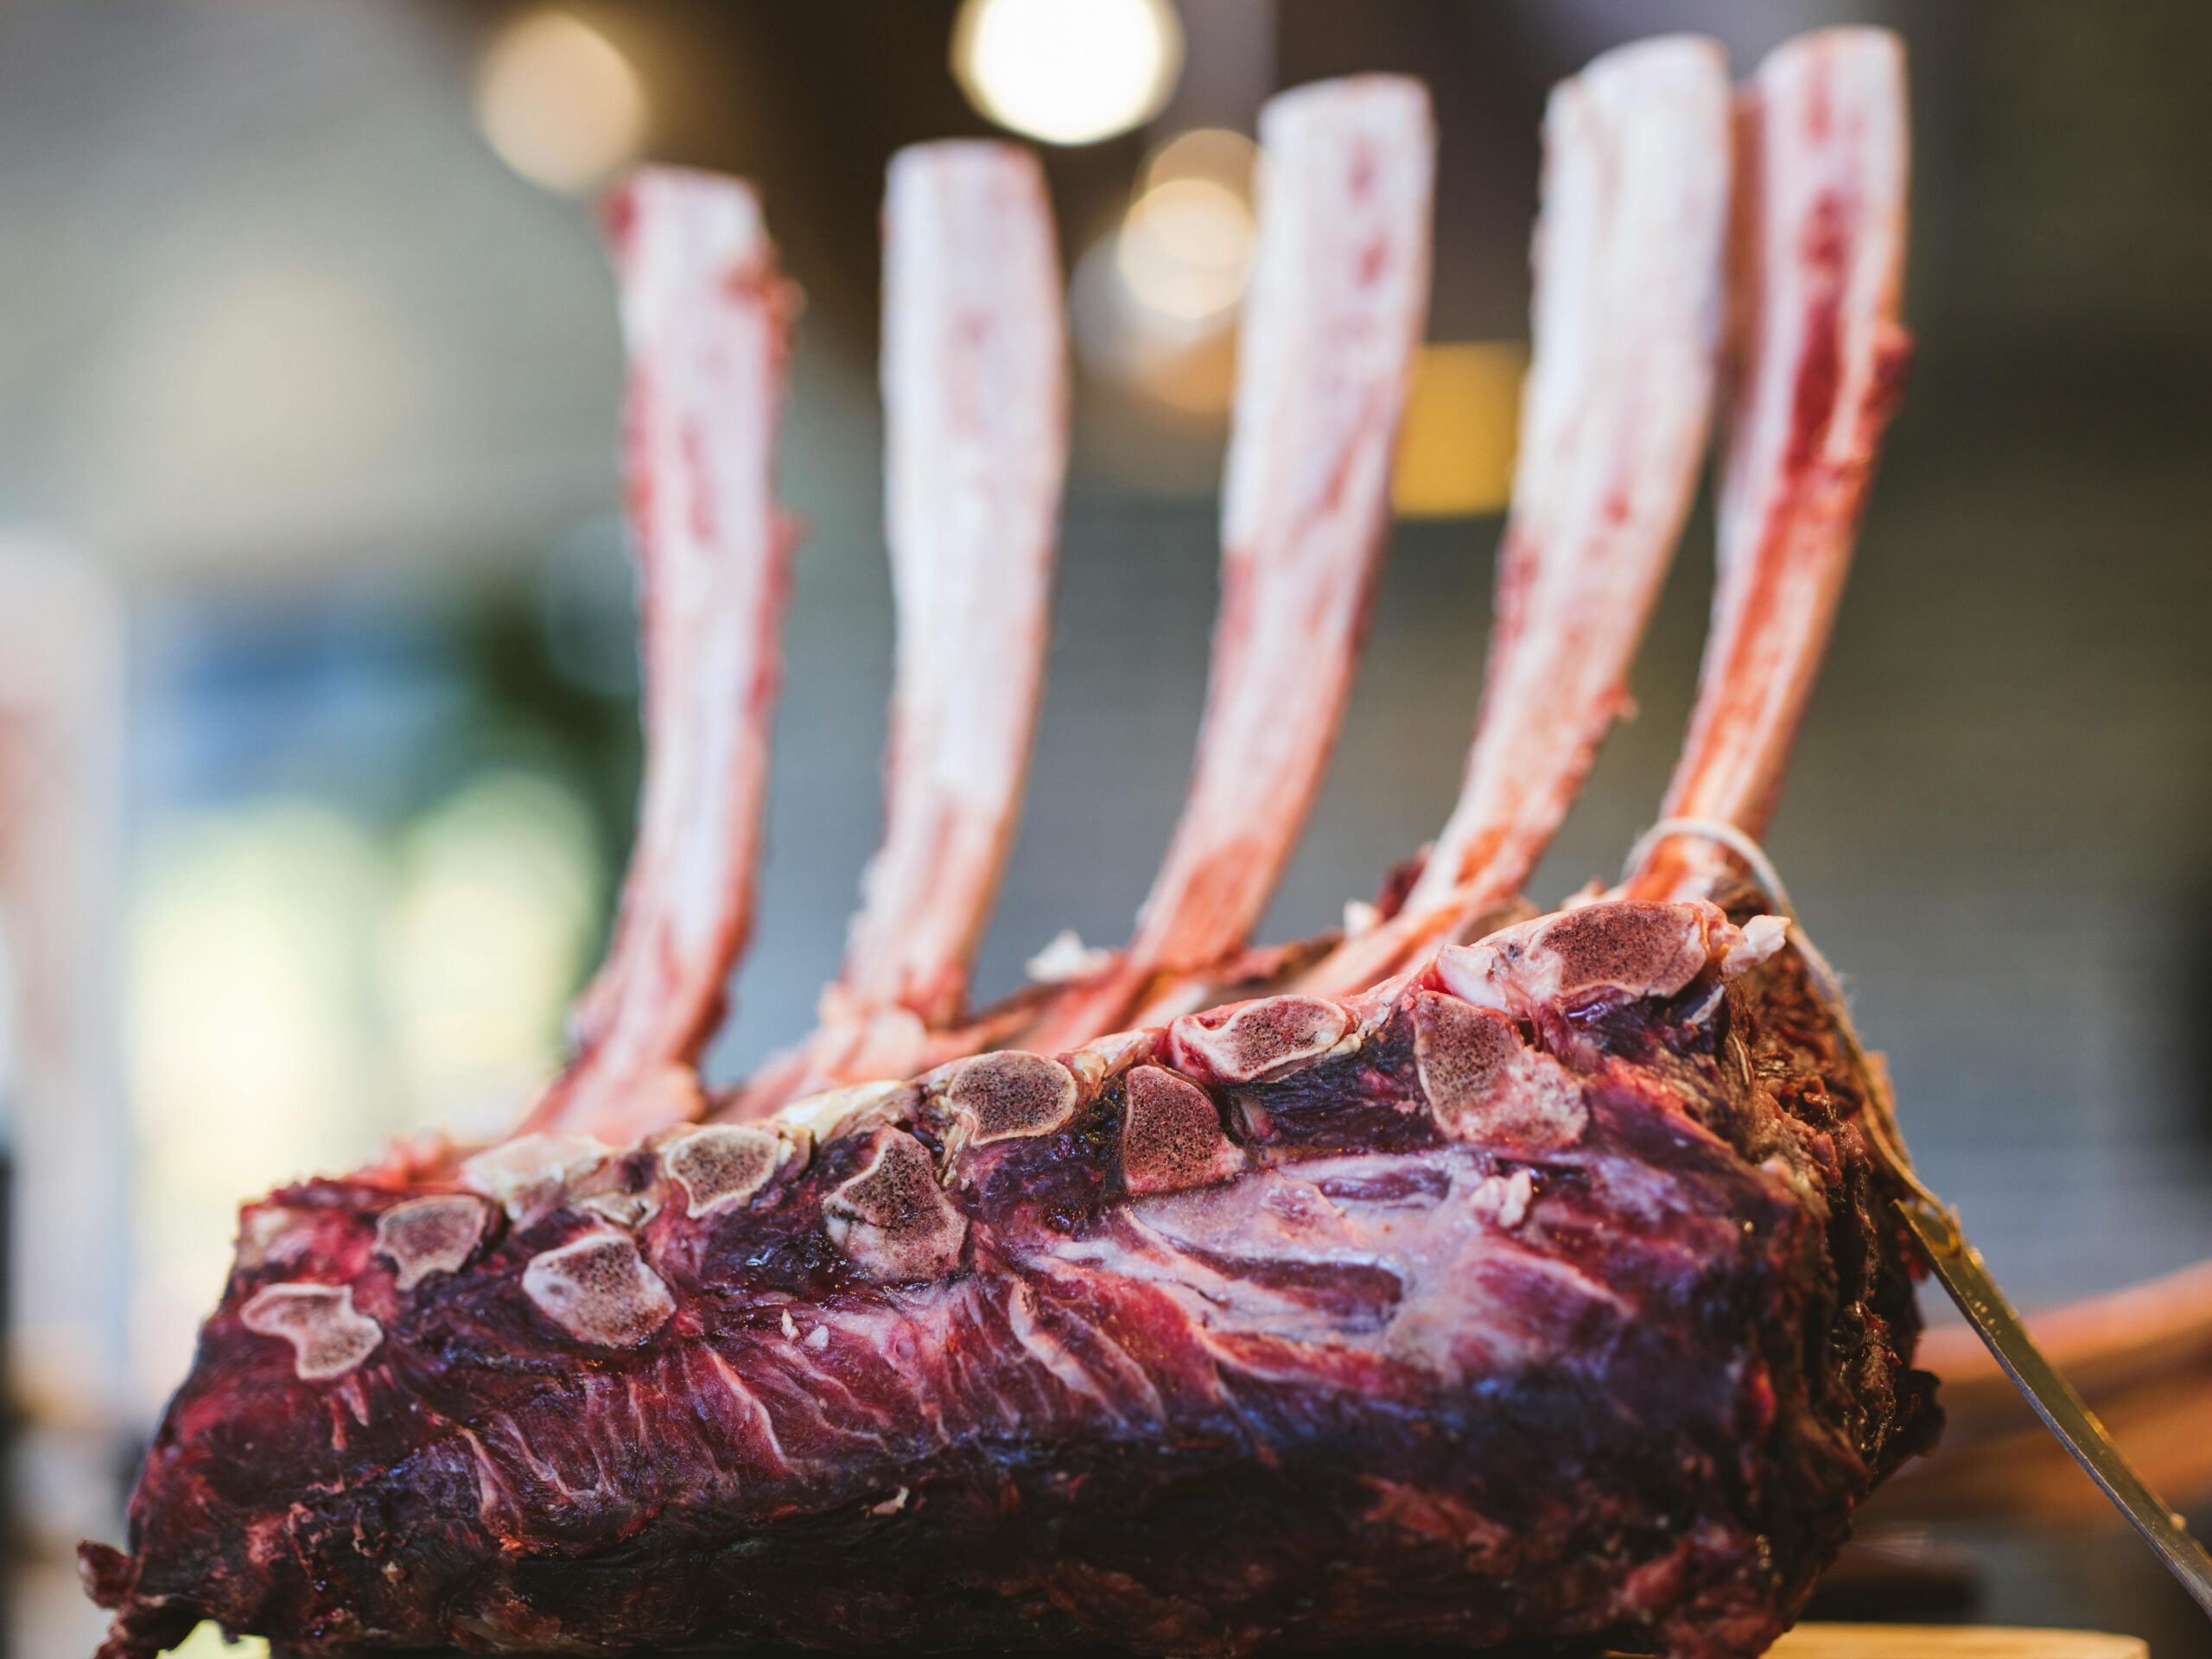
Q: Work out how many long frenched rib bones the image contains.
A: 5